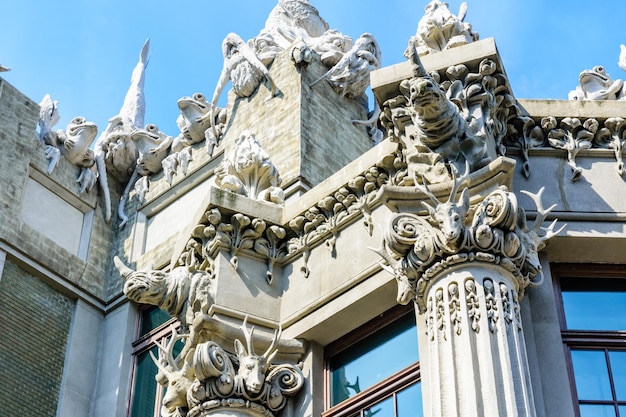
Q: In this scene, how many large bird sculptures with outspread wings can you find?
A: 0